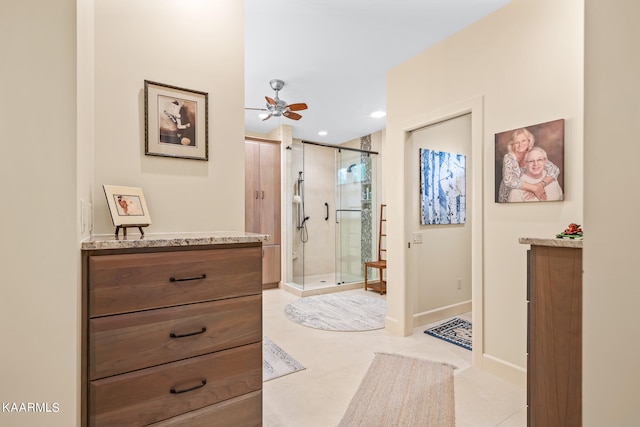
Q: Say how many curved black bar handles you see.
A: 3